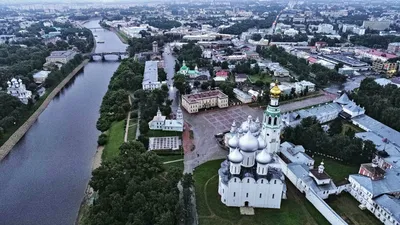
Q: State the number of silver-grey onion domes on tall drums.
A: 5